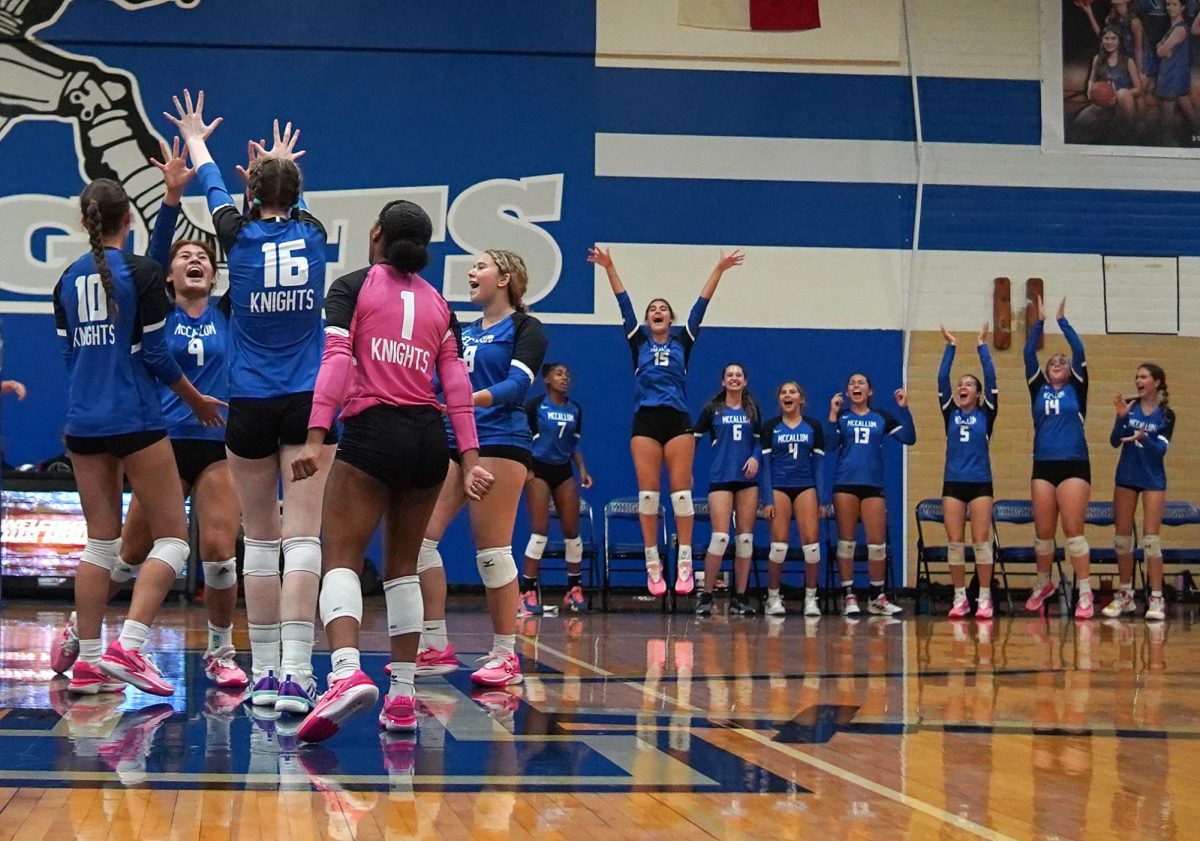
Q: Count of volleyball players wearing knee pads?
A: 13